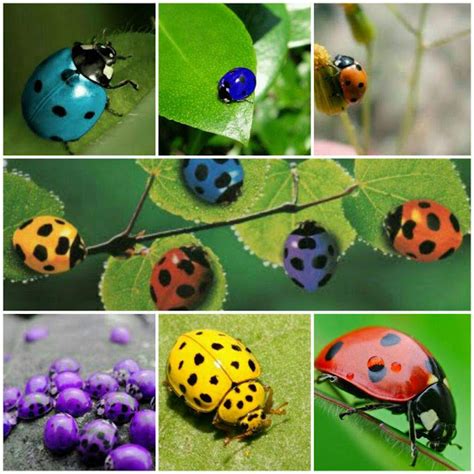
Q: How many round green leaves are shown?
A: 5